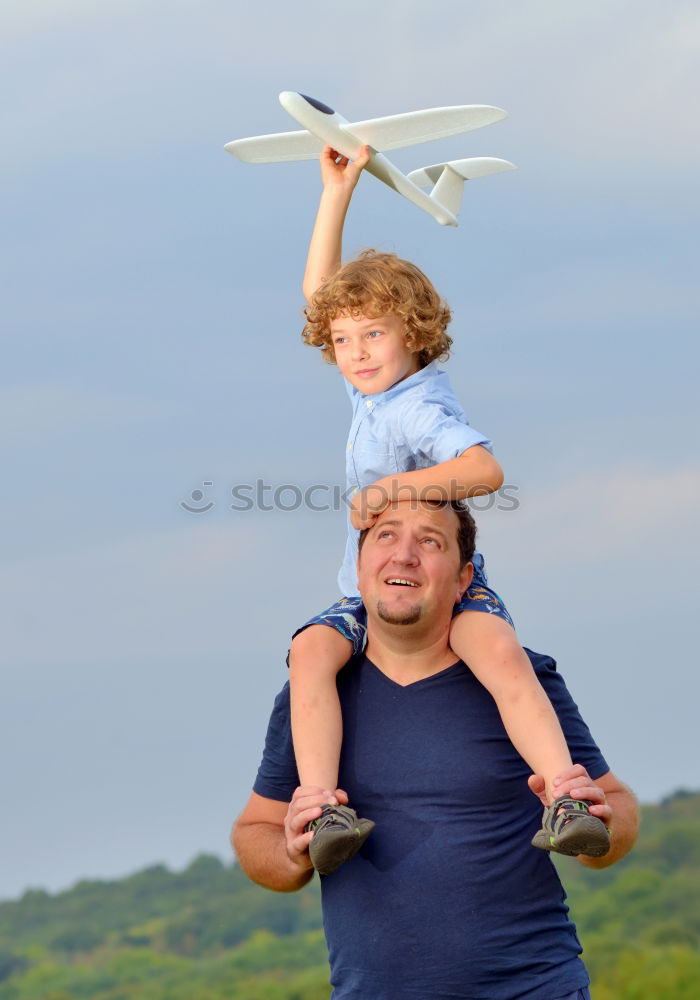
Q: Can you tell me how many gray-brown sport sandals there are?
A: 2